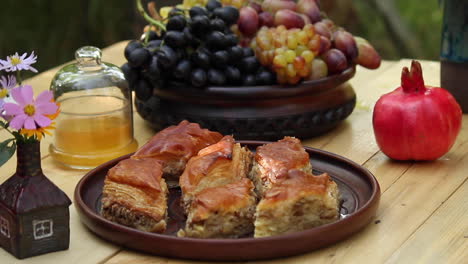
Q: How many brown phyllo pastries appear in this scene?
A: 6